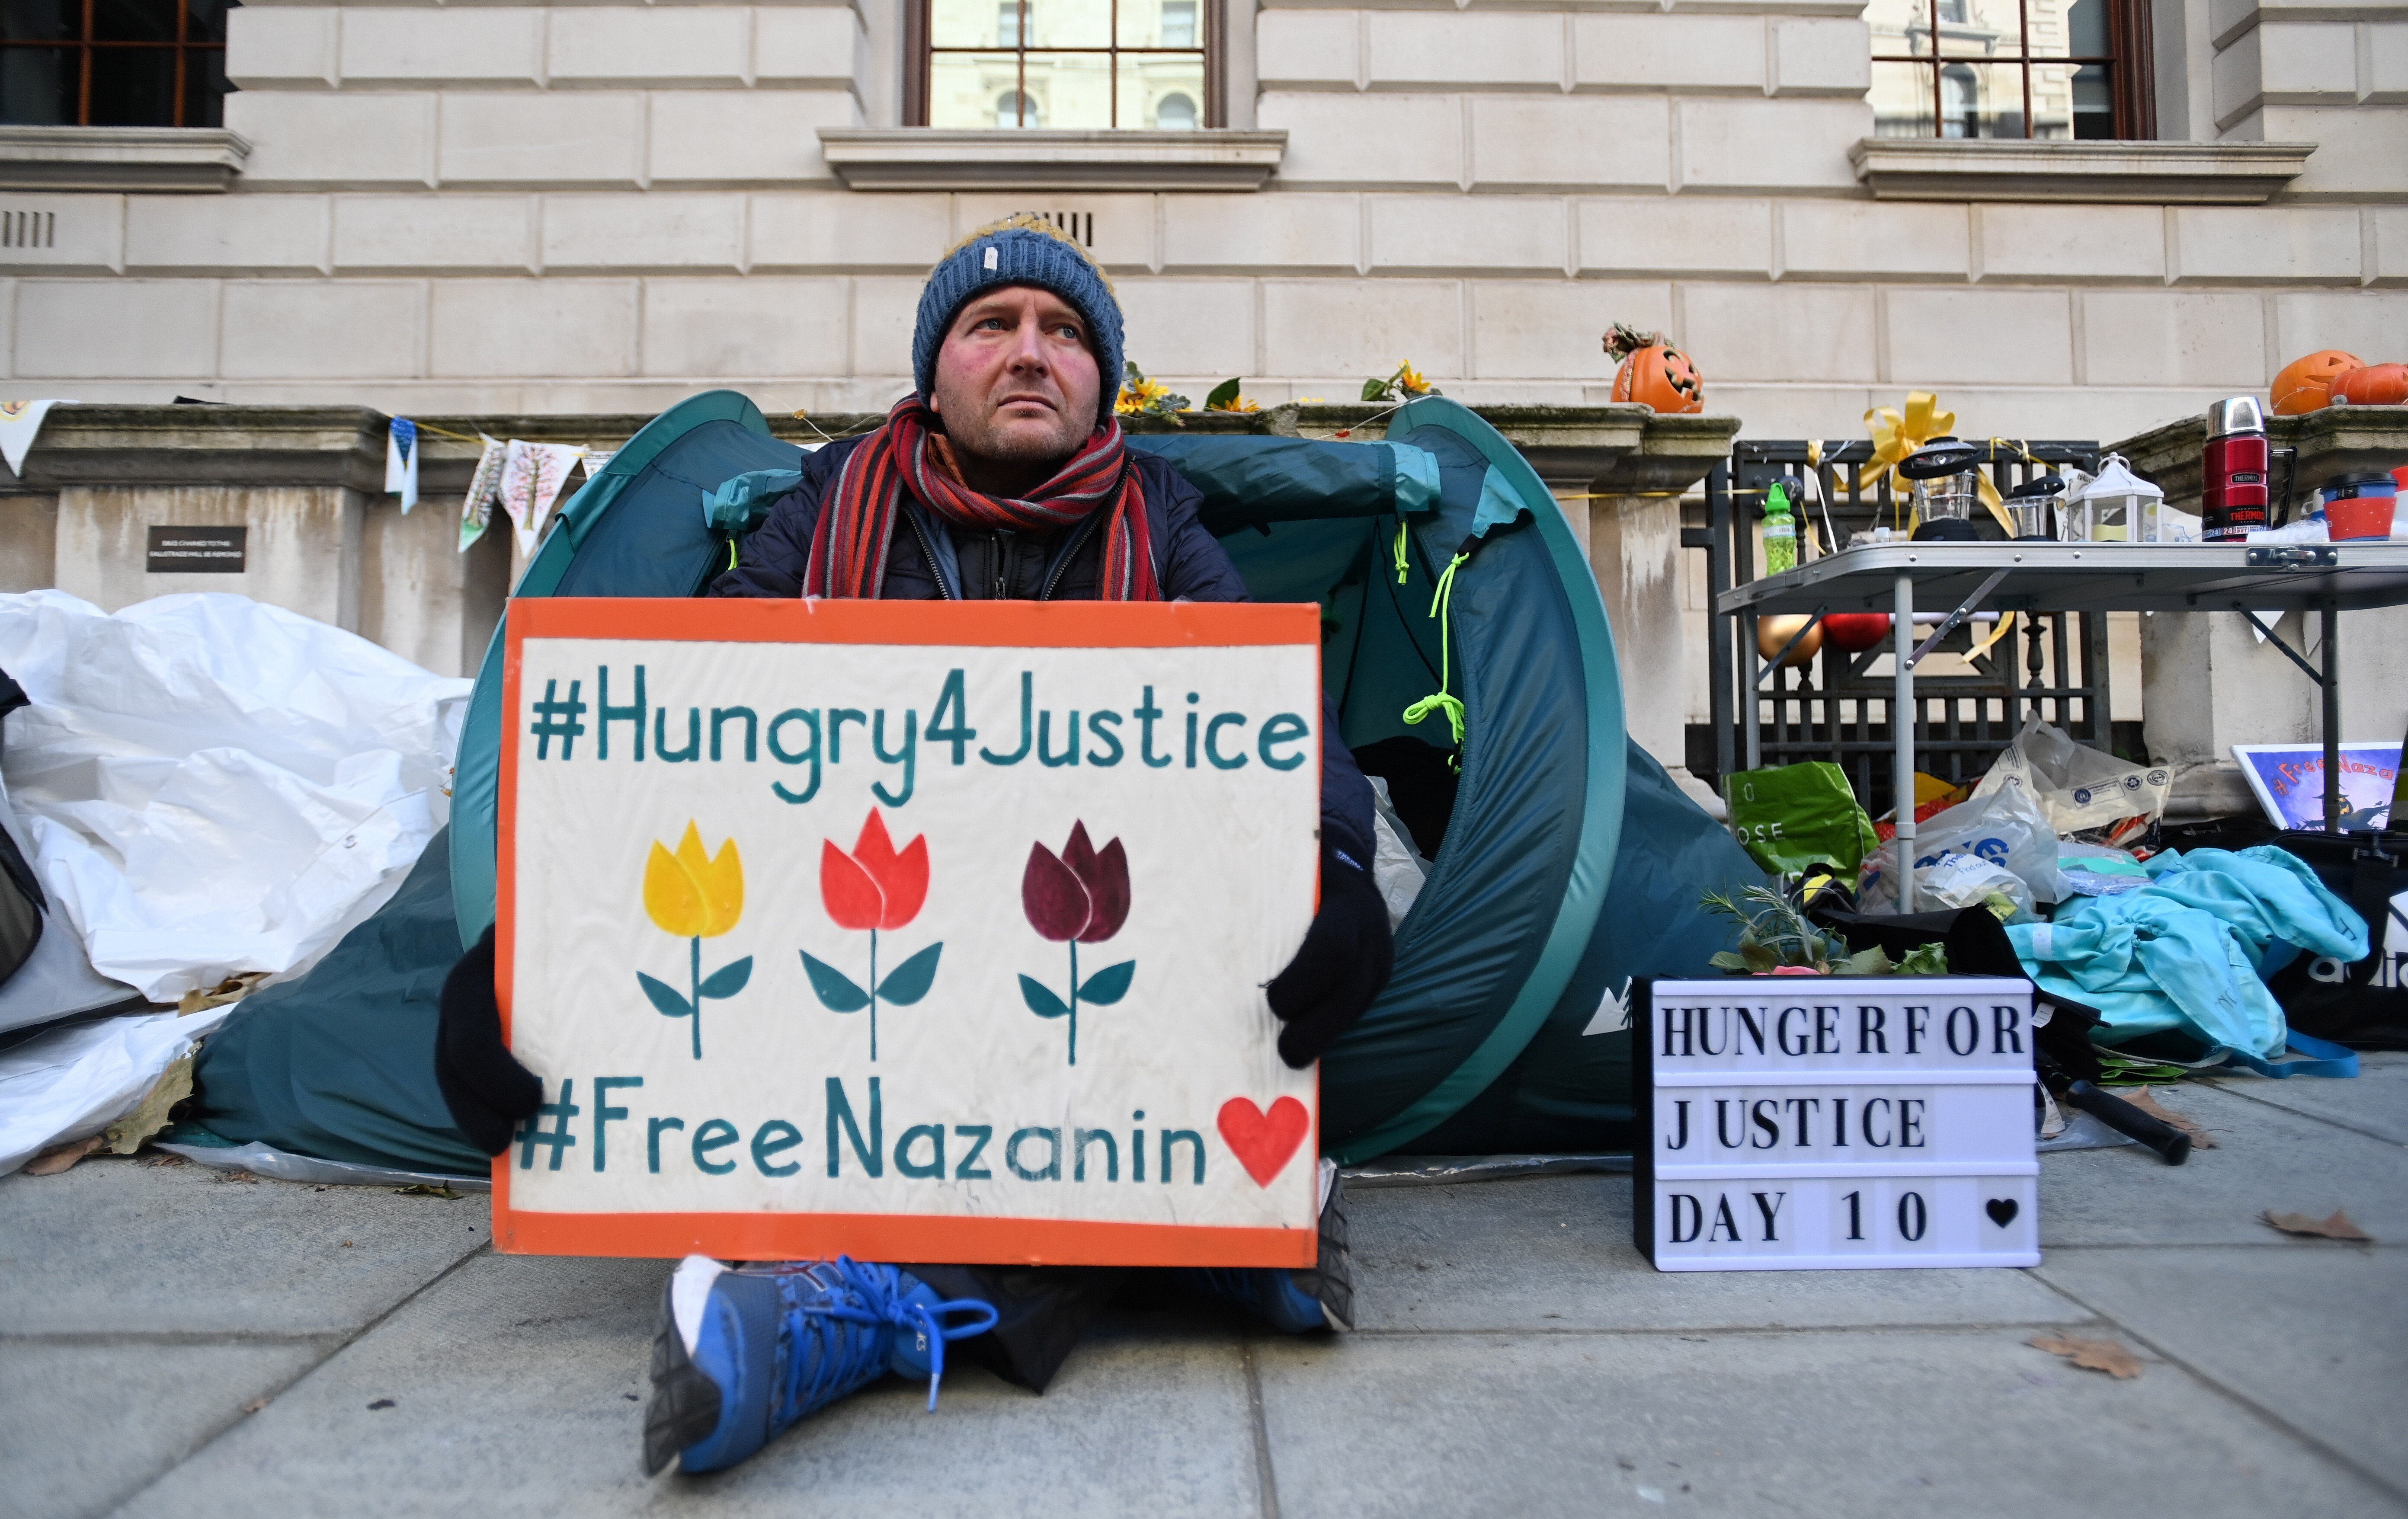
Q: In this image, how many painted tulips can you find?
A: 3